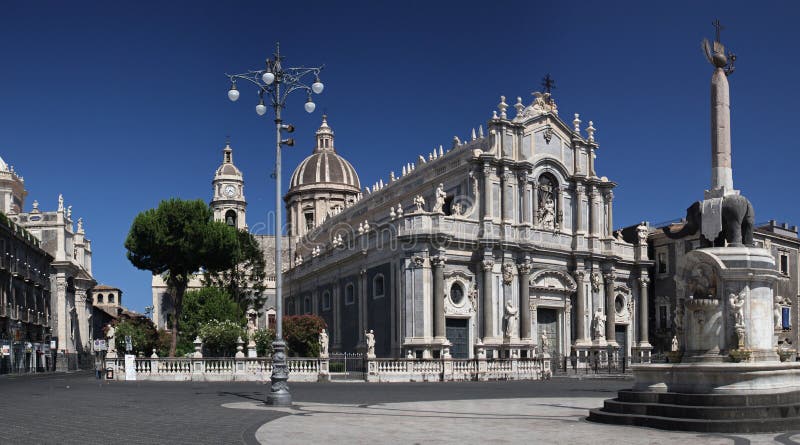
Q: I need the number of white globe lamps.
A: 5